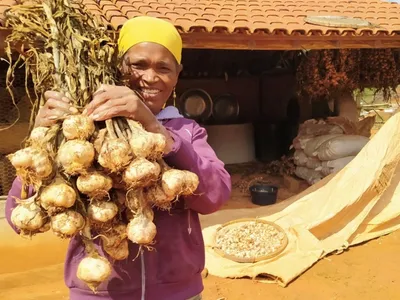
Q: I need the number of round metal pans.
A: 2